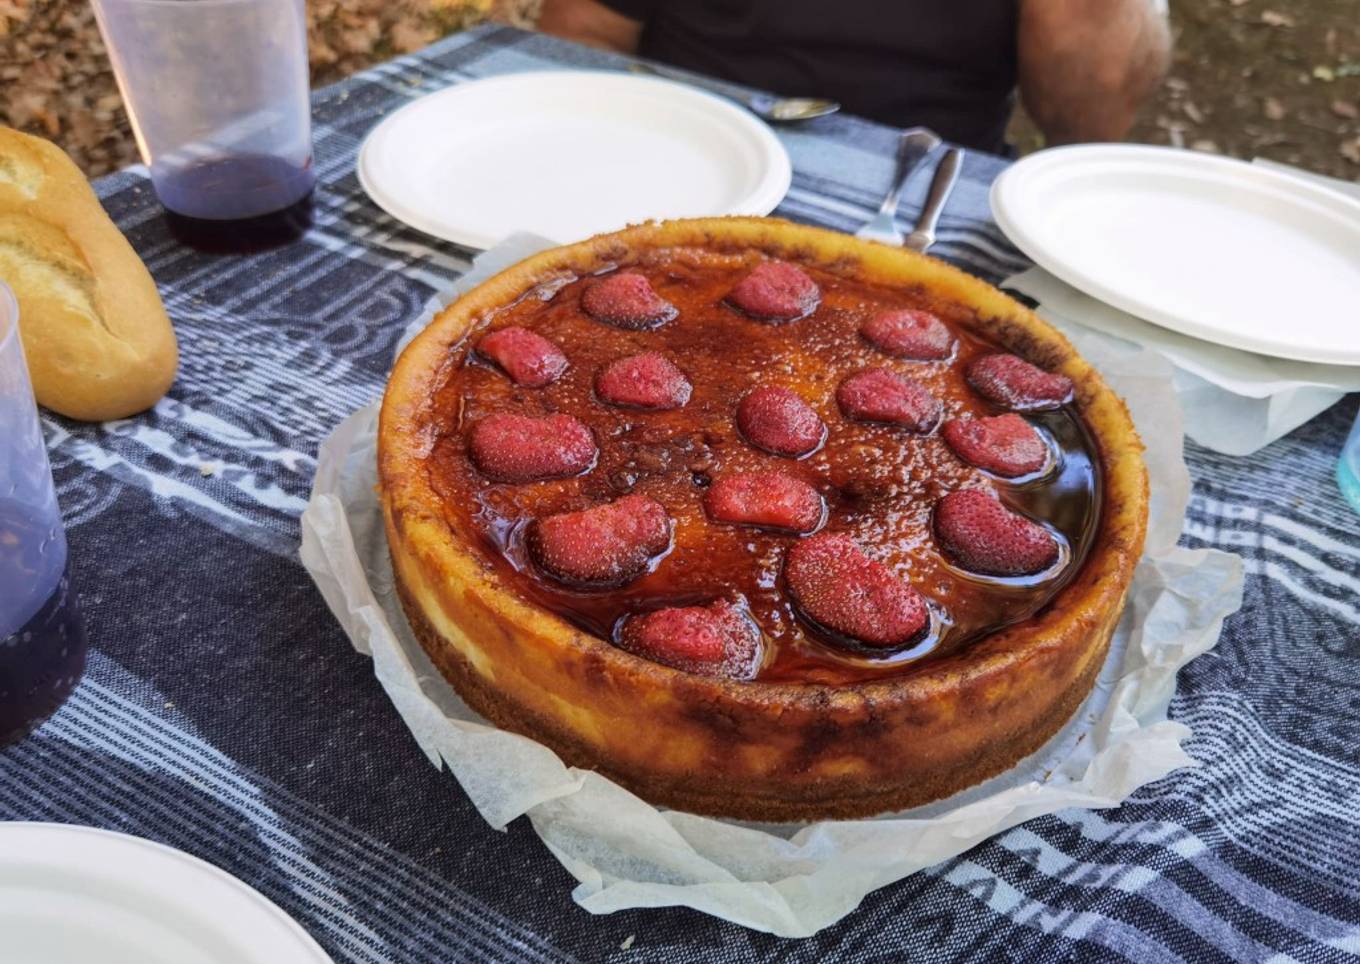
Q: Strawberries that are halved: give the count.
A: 15